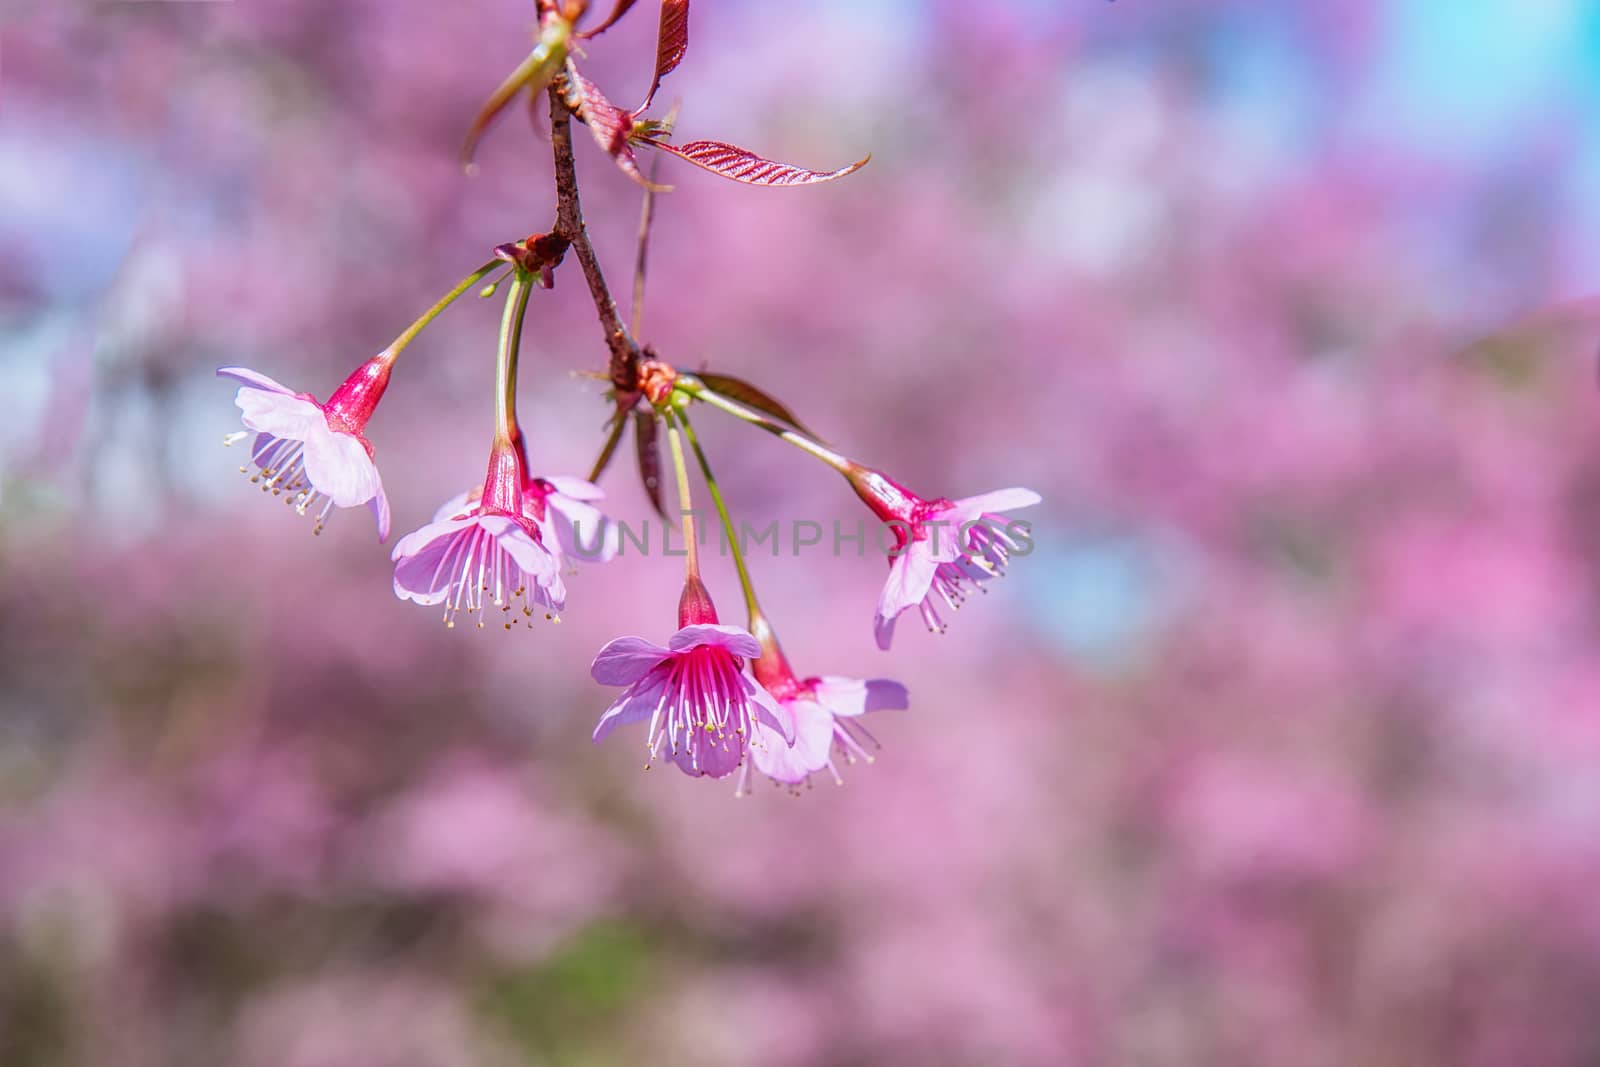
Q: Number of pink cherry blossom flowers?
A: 6